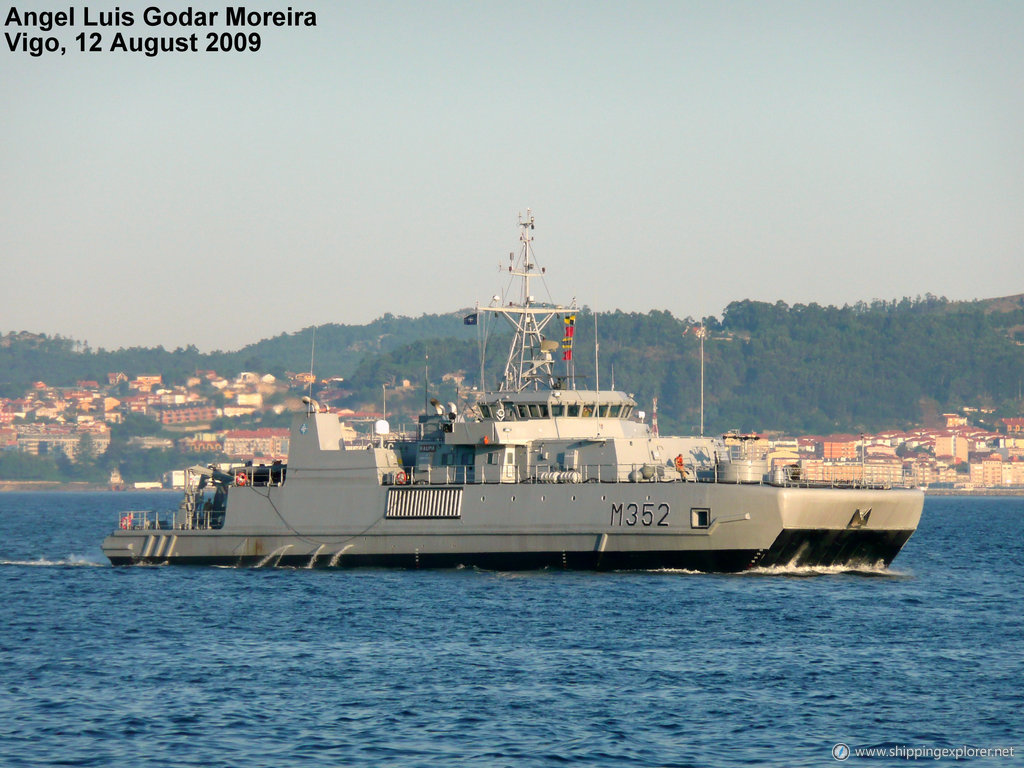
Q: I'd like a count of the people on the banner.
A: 0